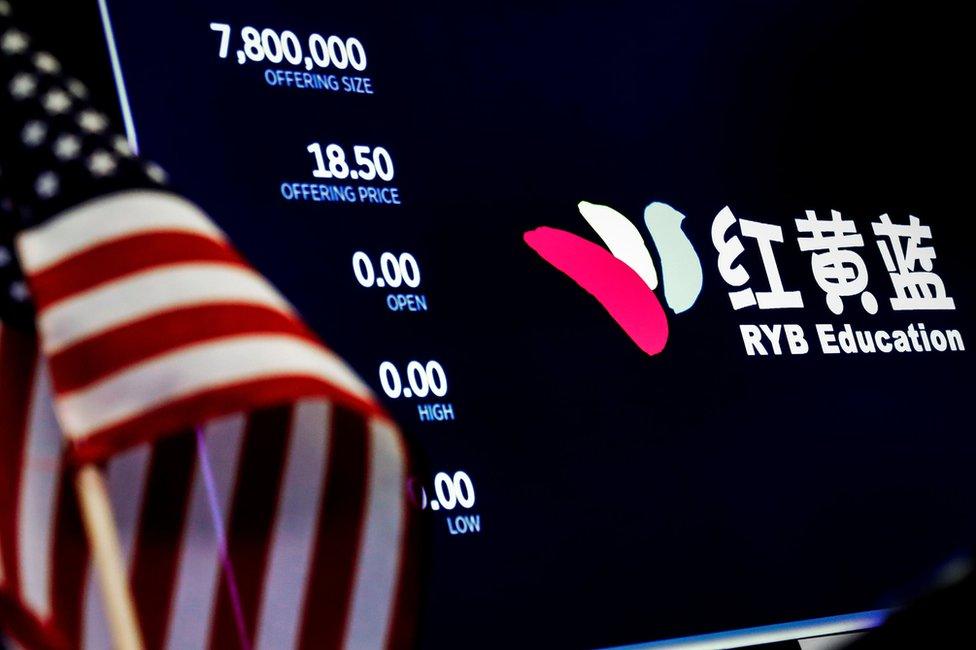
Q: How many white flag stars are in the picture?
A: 15